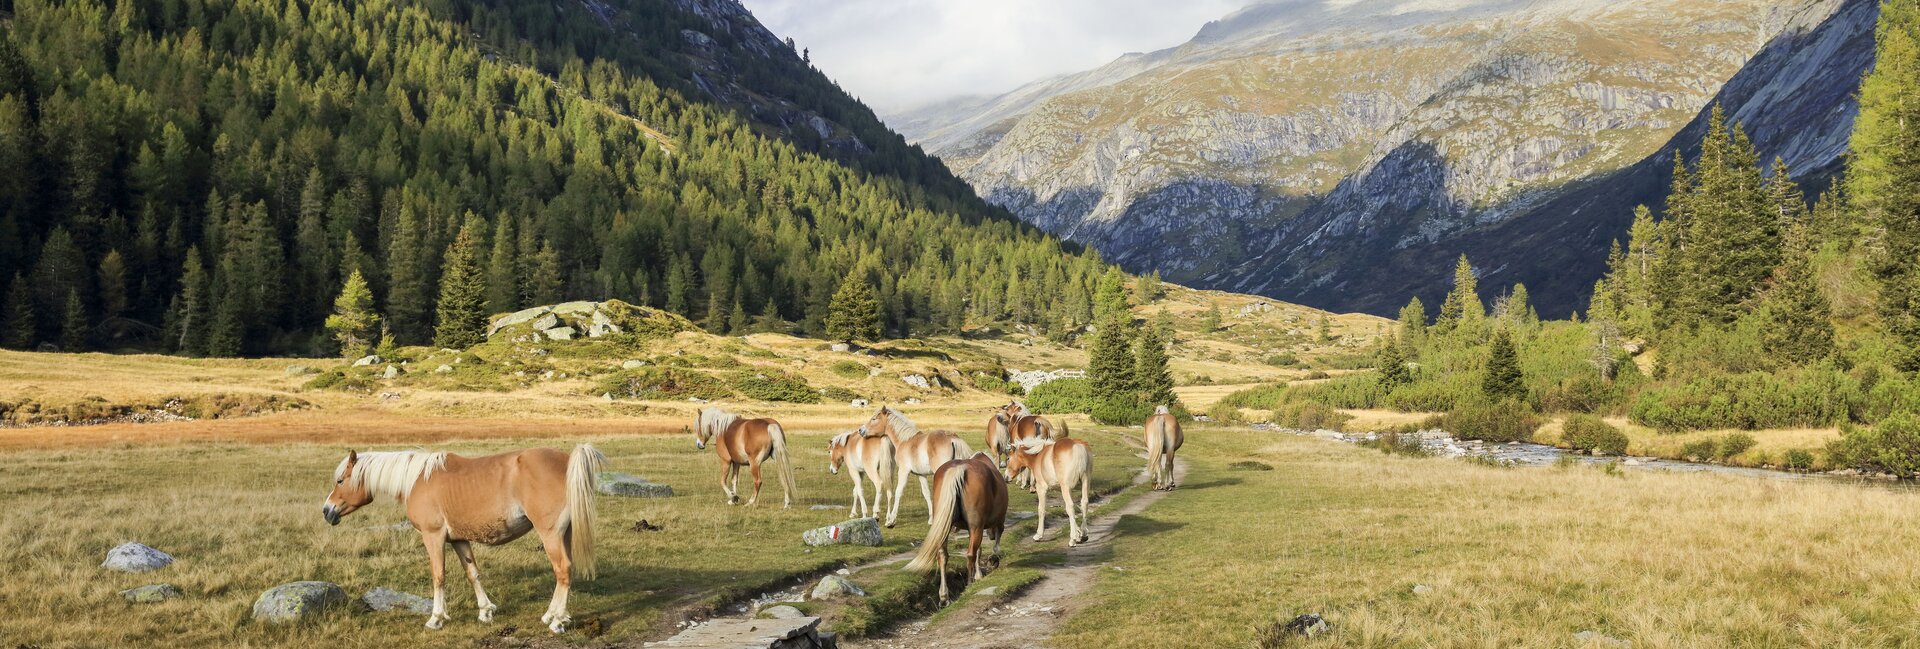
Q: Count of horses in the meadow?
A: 9